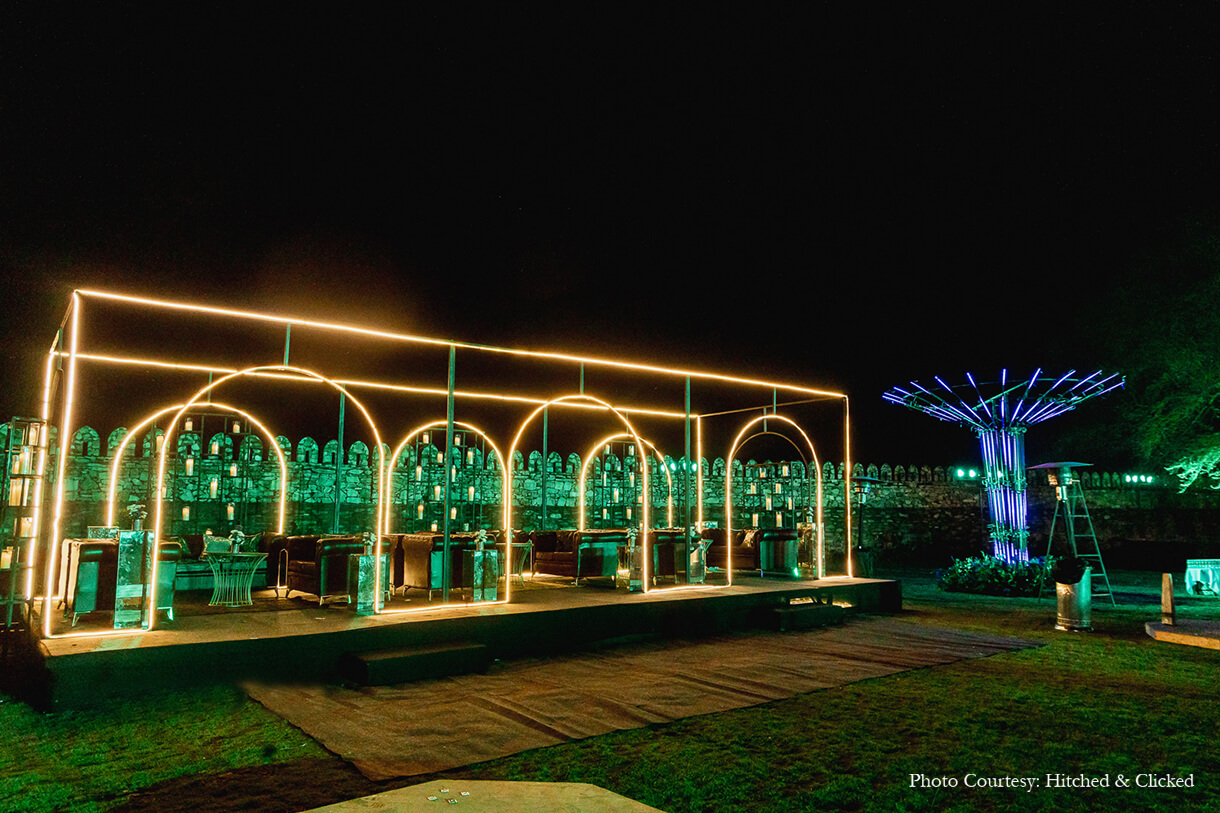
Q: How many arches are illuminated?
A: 6